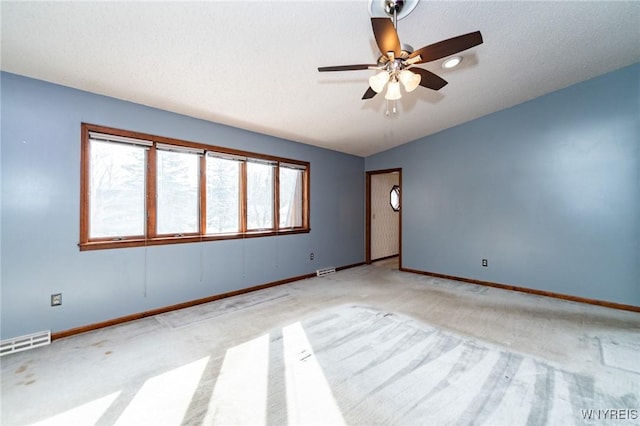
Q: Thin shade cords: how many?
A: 4